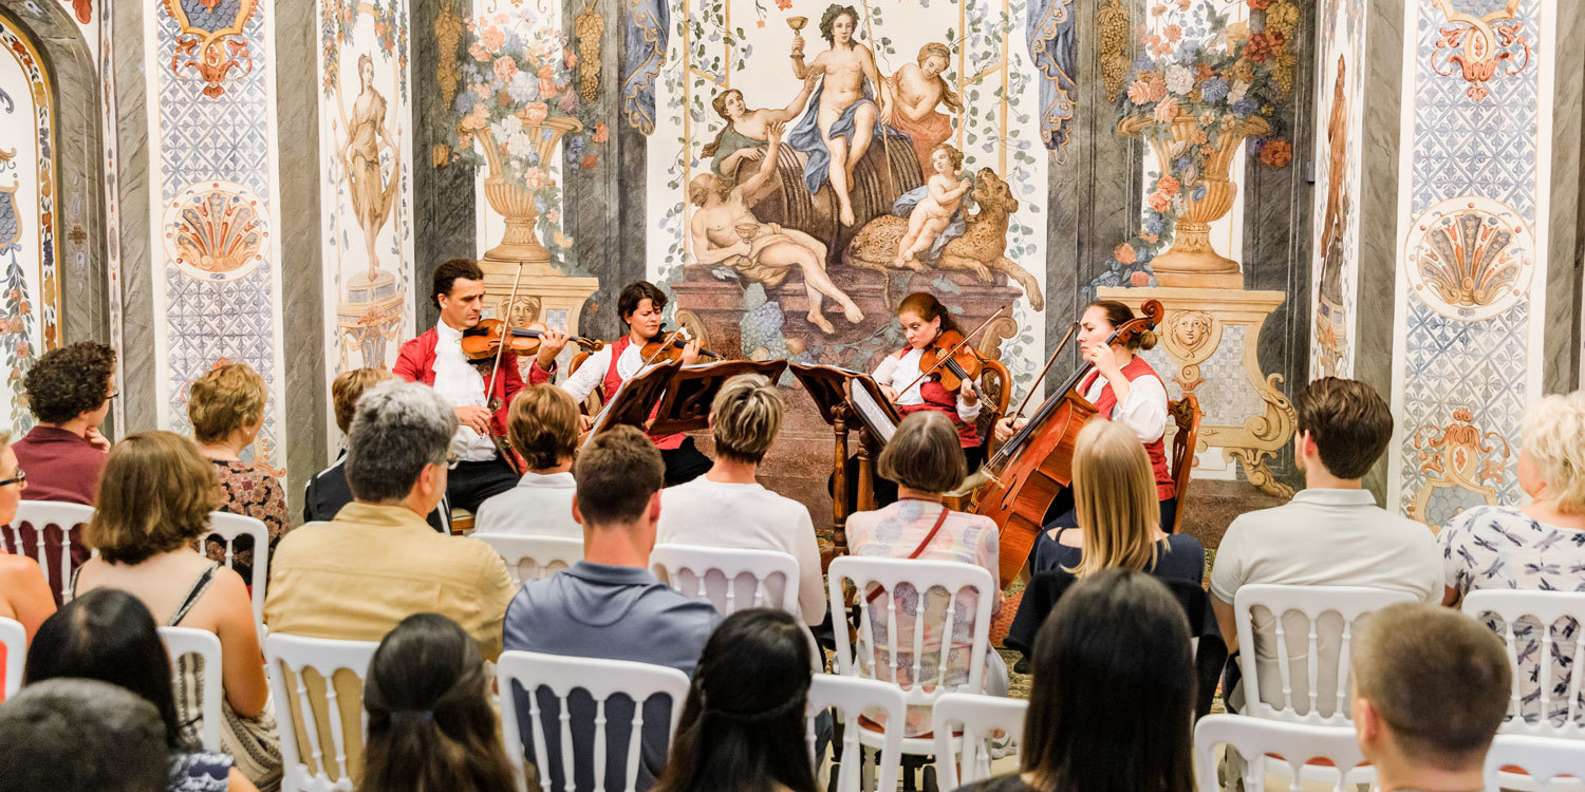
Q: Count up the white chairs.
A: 15